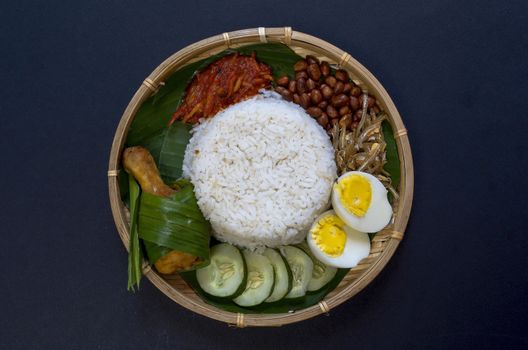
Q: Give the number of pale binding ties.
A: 11